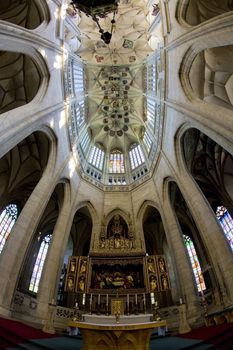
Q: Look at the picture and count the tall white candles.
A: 6